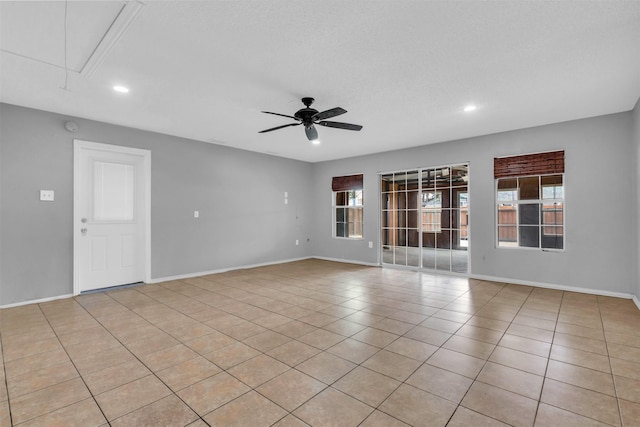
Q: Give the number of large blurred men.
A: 0